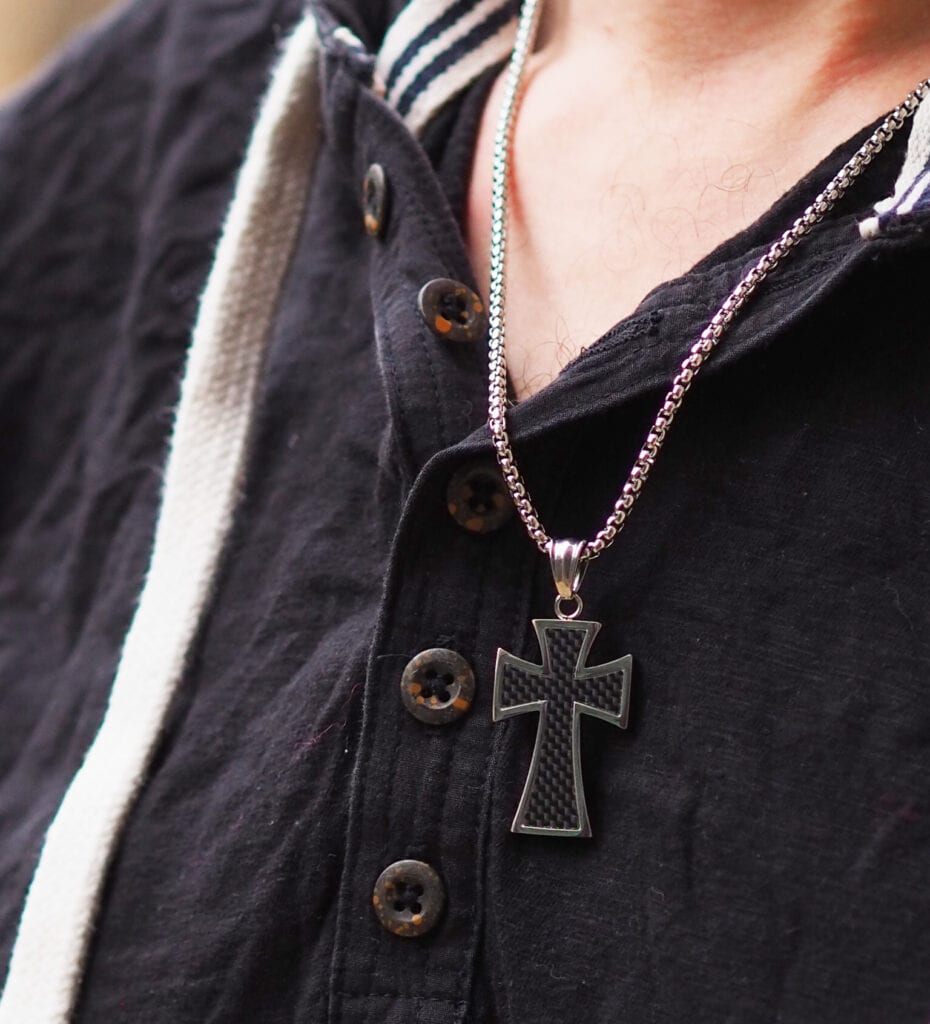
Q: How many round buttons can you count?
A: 5